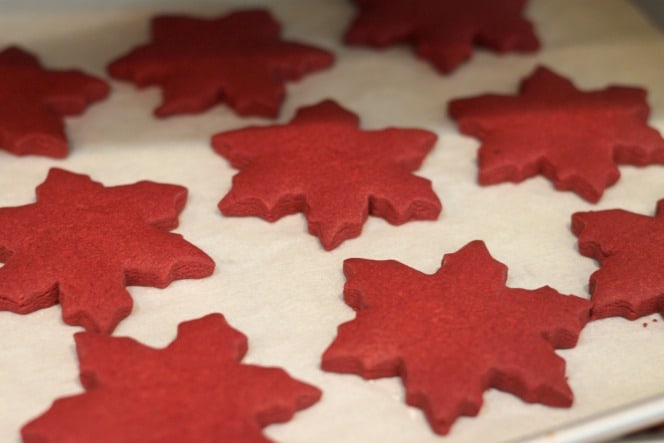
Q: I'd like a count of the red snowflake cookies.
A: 9